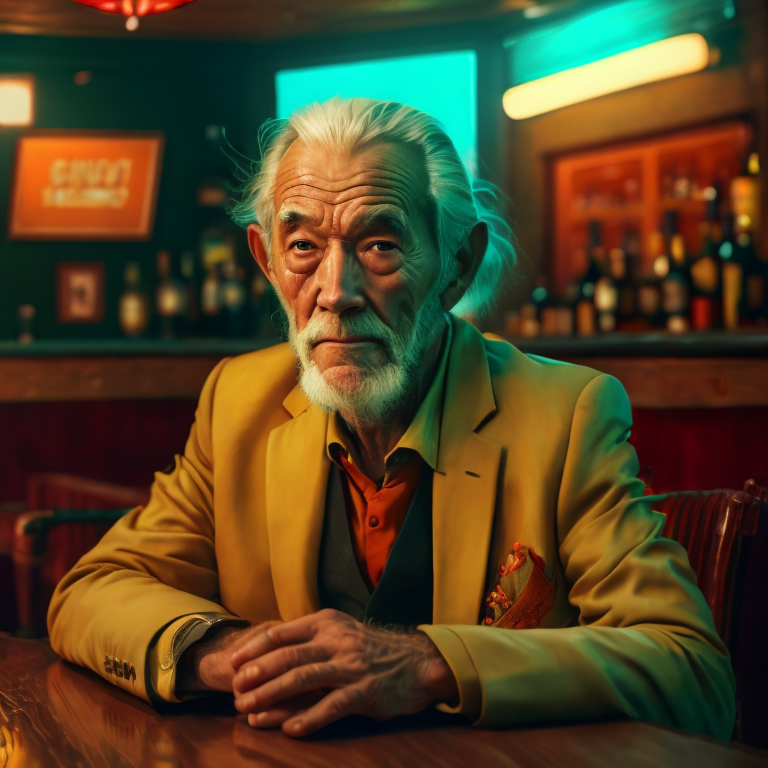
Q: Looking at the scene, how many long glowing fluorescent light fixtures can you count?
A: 1